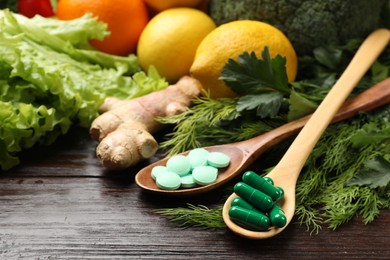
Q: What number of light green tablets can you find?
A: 7